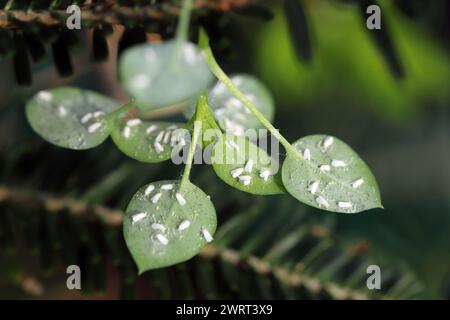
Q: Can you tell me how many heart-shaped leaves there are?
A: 7